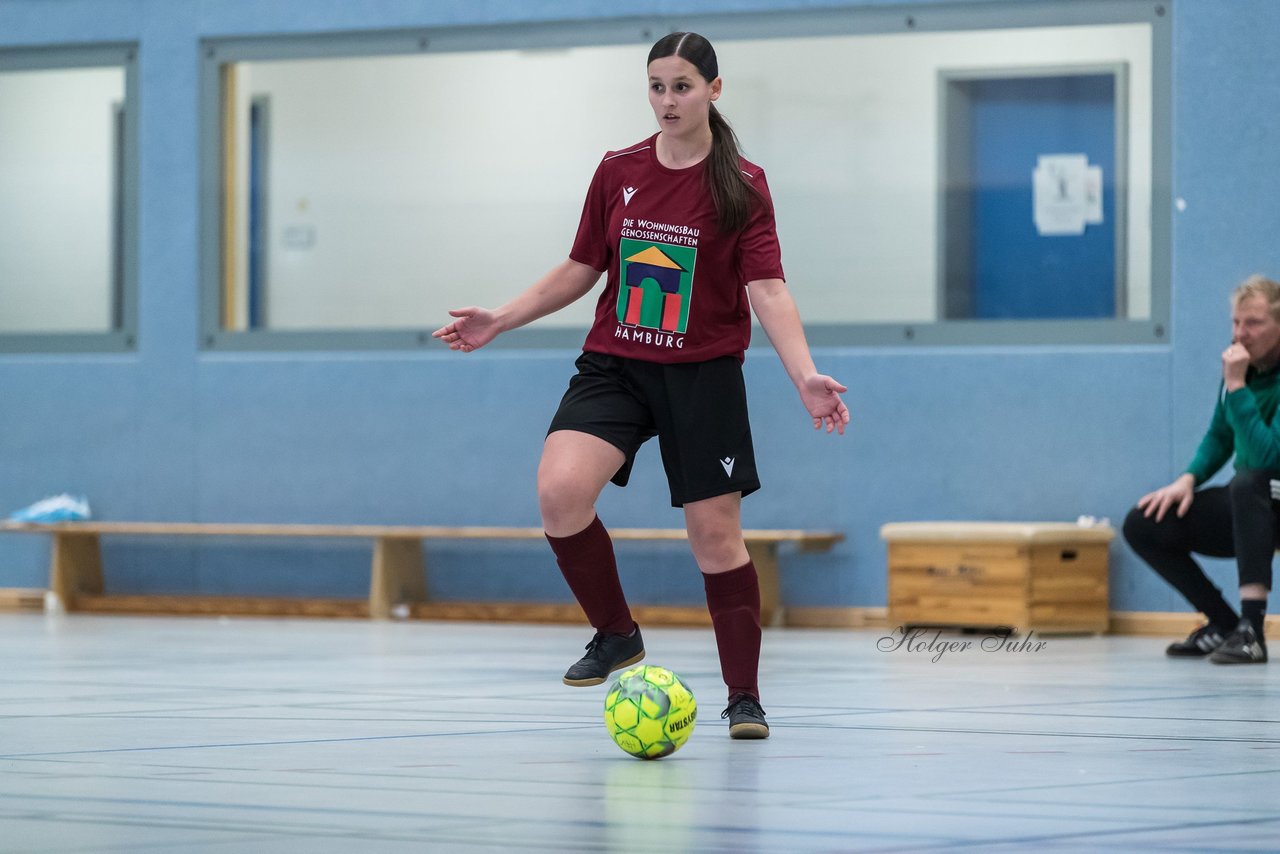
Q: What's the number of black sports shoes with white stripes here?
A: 2